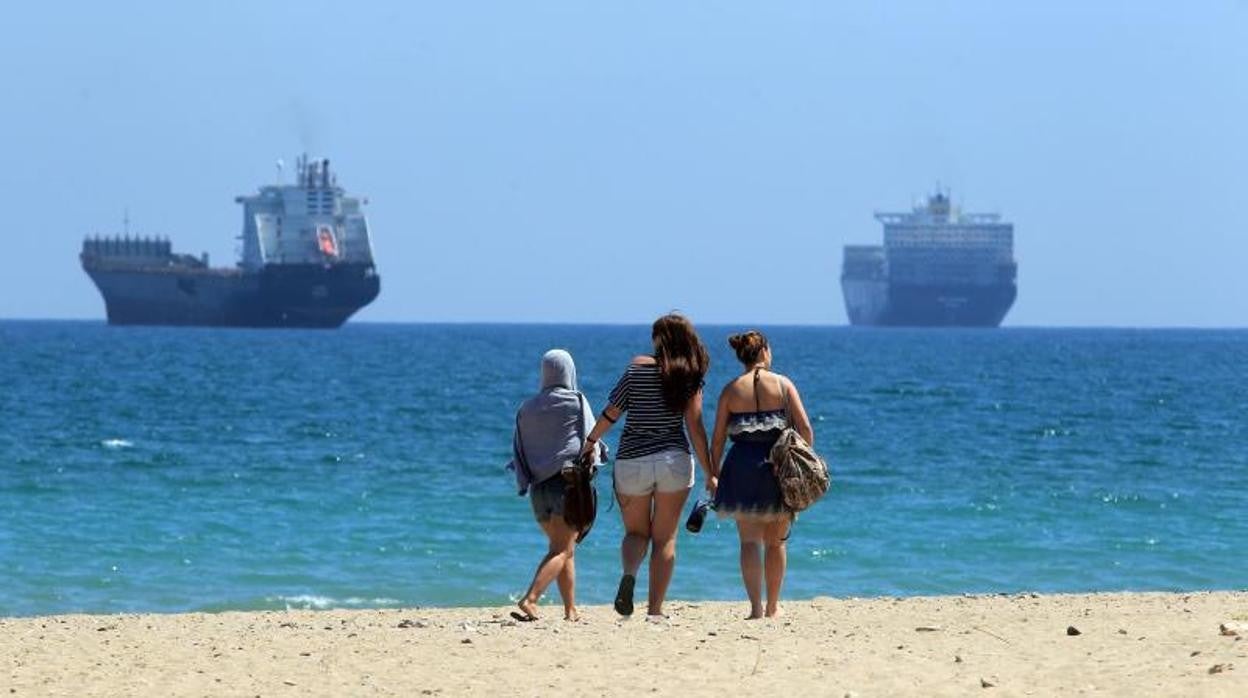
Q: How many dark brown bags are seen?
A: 1